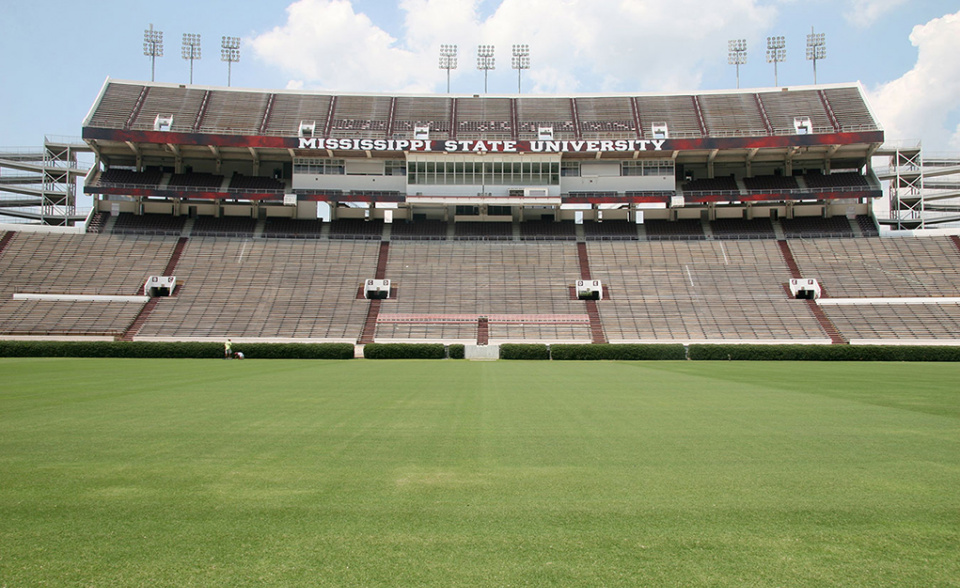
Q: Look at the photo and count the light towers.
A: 9